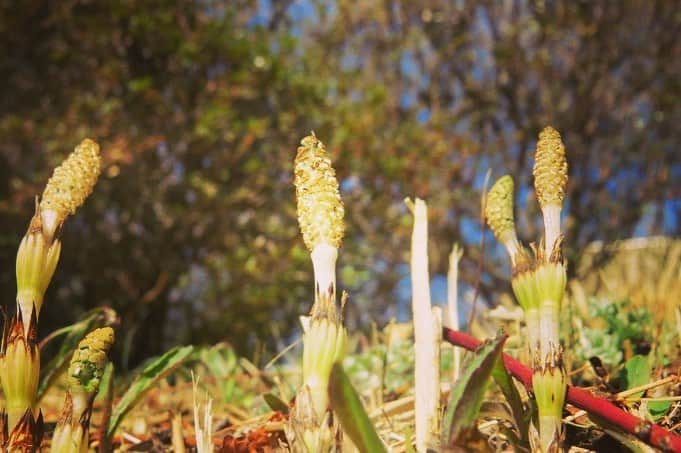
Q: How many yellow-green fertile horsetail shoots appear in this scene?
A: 5